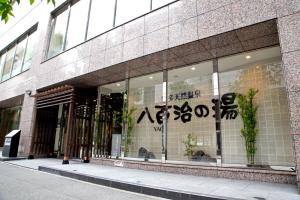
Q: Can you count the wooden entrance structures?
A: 1